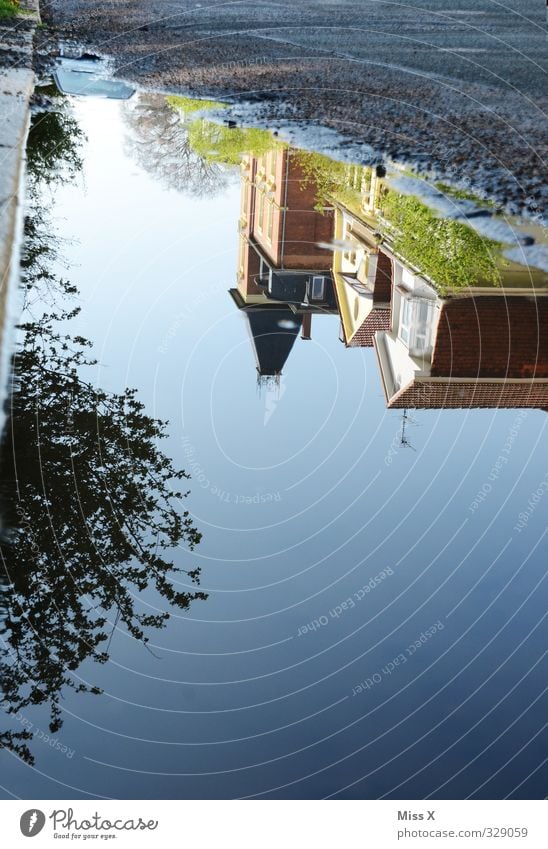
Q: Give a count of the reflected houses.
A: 3